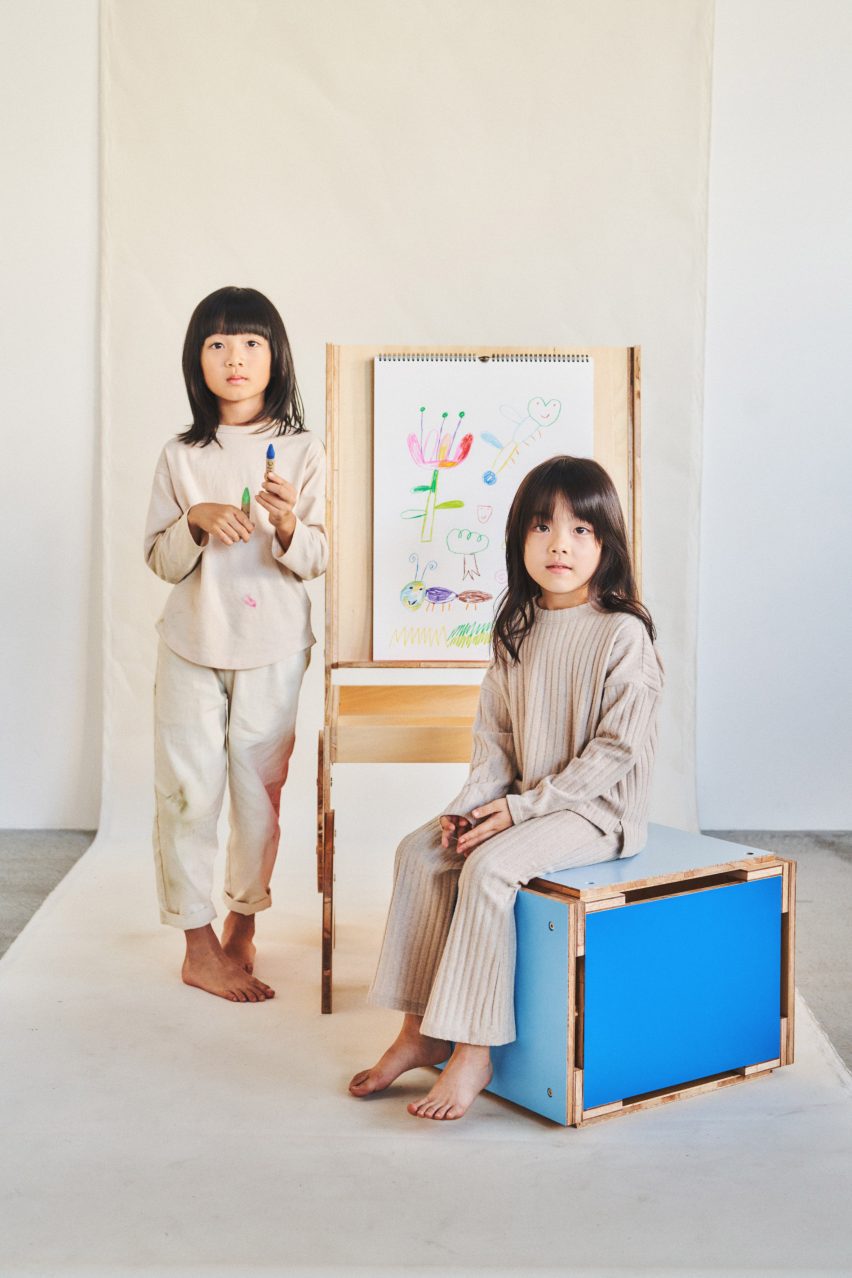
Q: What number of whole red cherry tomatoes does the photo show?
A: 0